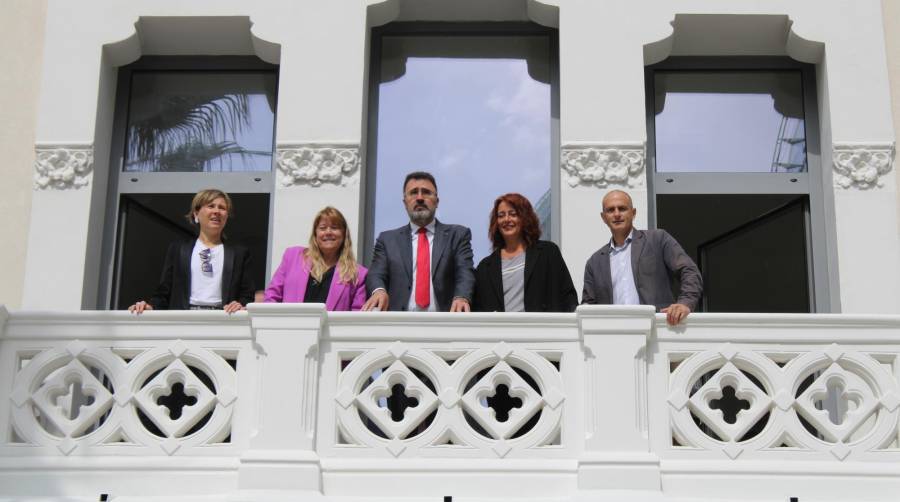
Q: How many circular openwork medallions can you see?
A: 6